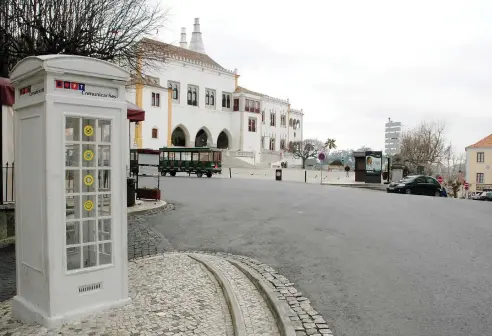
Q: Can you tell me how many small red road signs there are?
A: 3